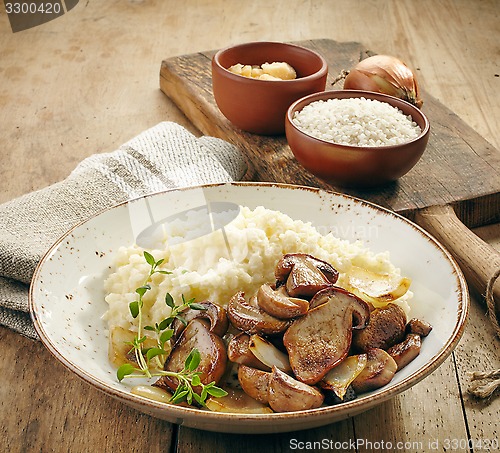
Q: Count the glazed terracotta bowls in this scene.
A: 2